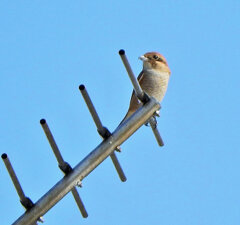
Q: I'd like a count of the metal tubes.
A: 5